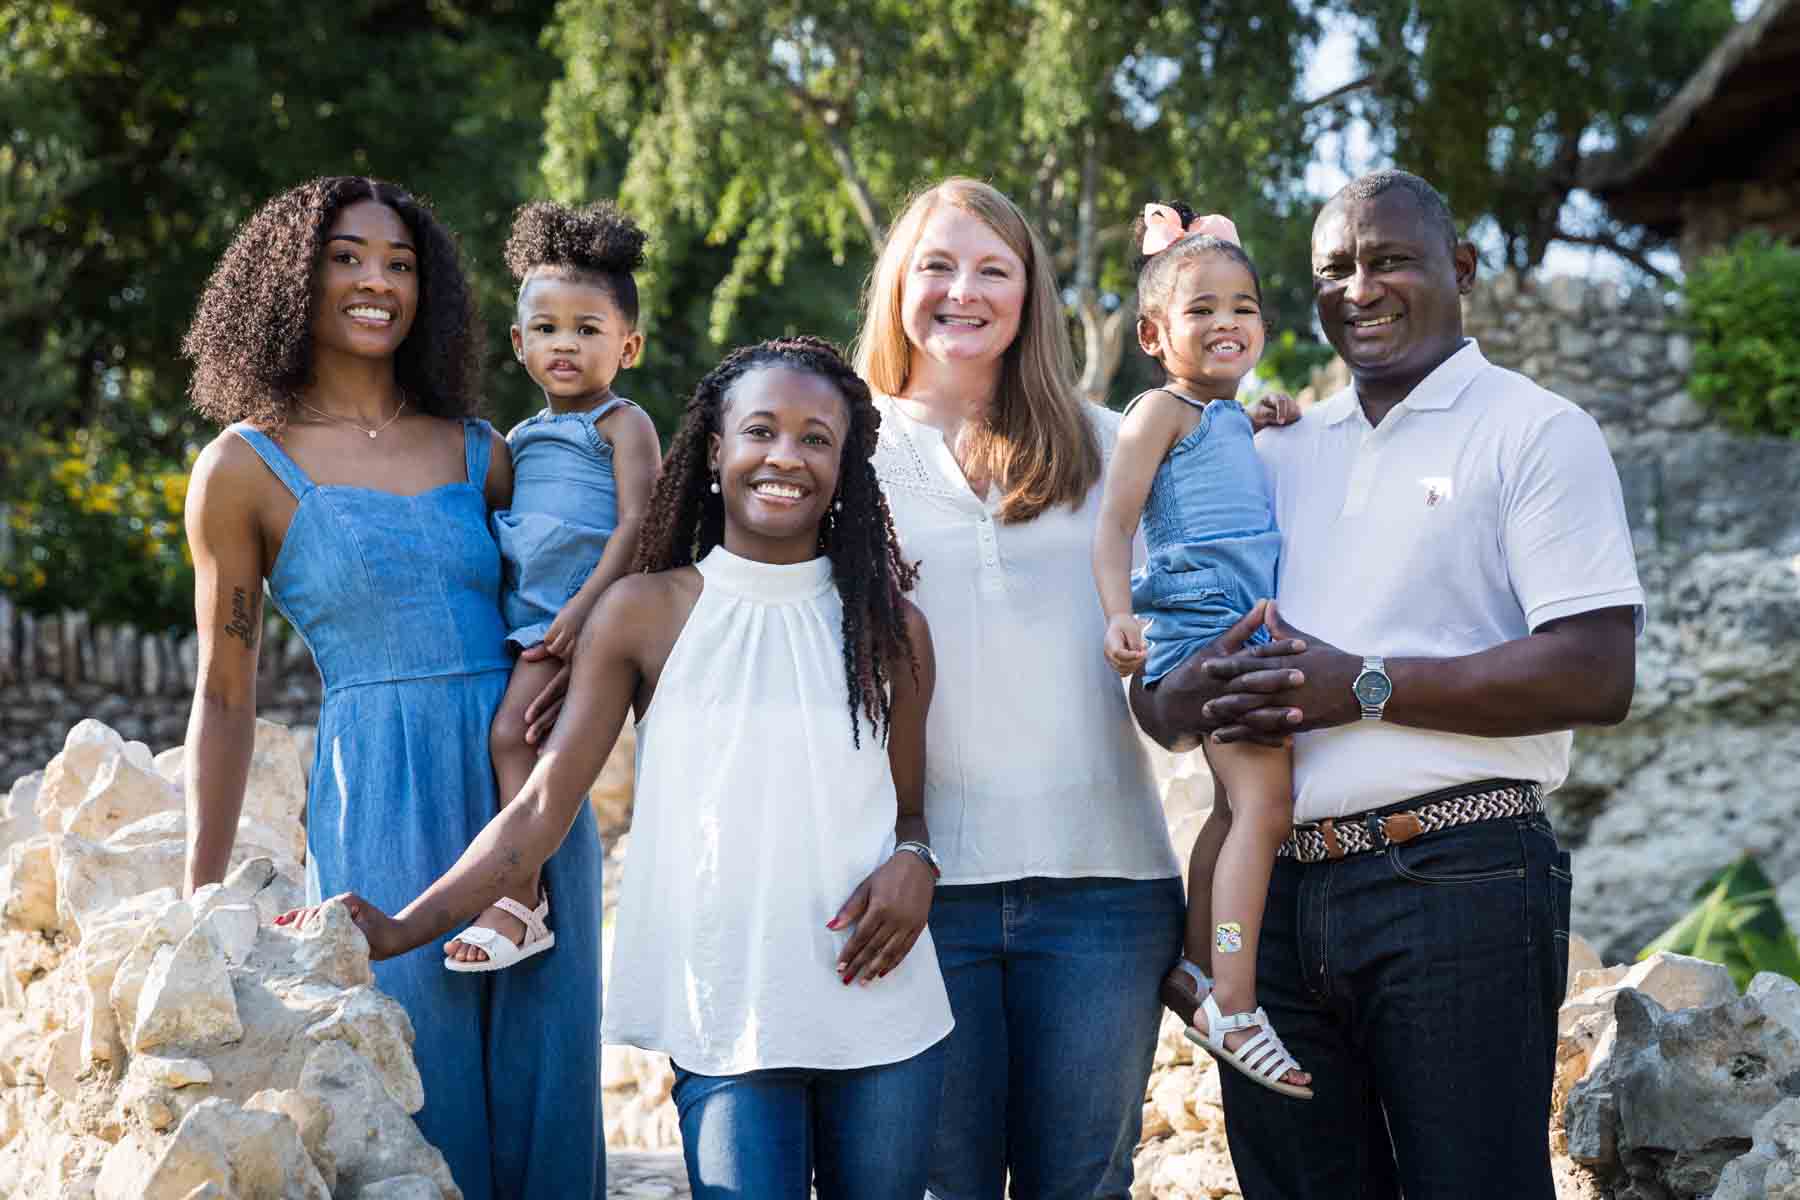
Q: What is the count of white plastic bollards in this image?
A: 0